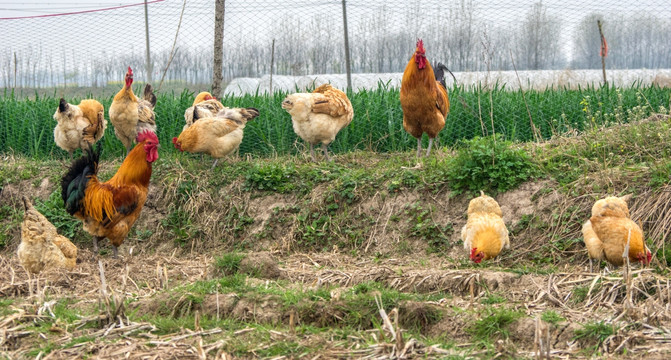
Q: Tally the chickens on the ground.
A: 10